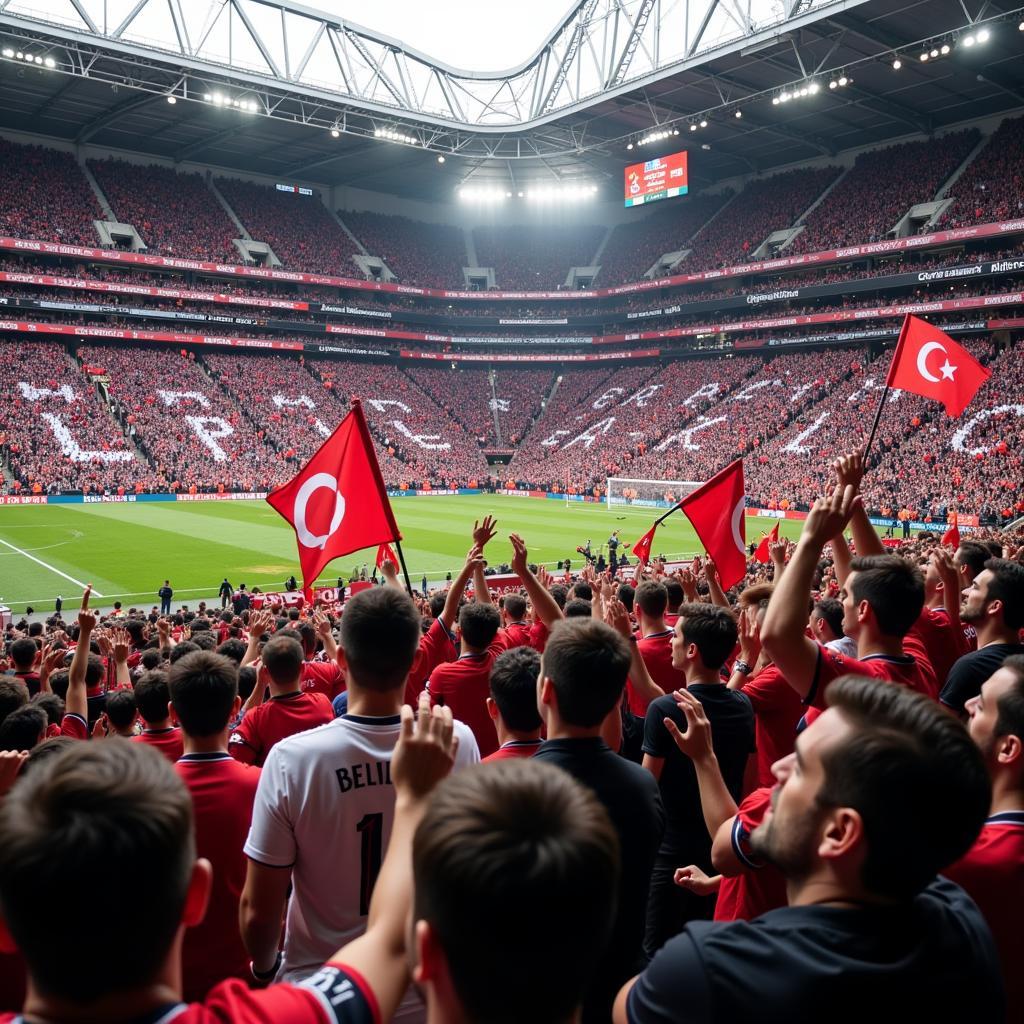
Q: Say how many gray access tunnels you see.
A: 8